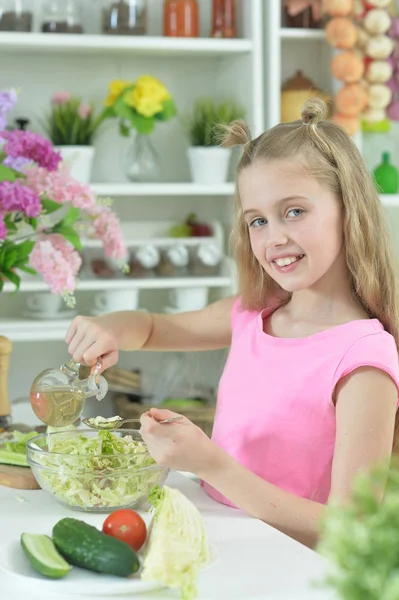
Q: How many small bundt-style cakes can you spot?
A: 0